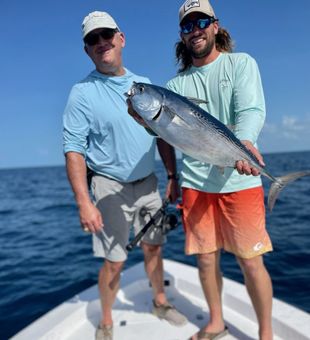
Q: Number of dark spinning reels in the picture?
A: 1